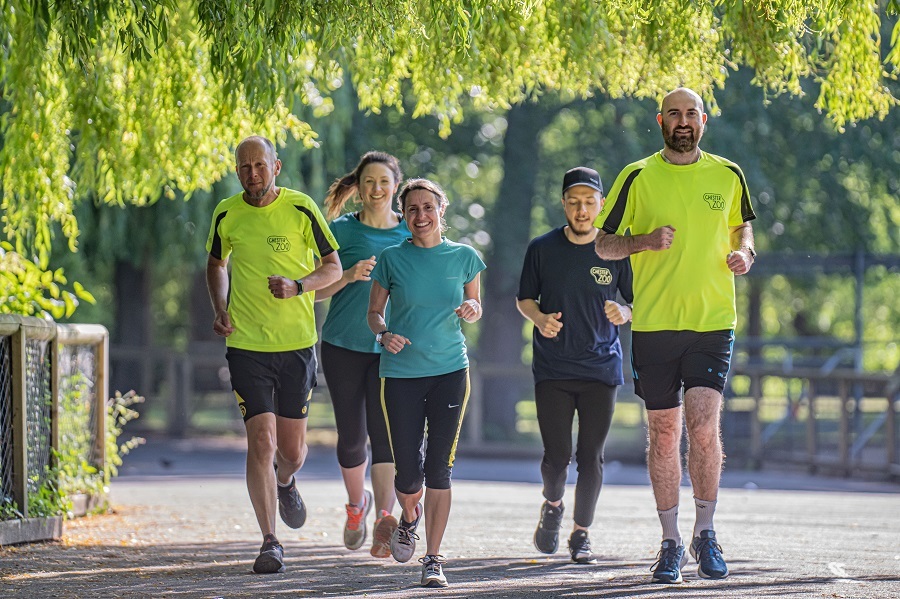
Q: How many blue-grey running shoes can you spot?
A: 2